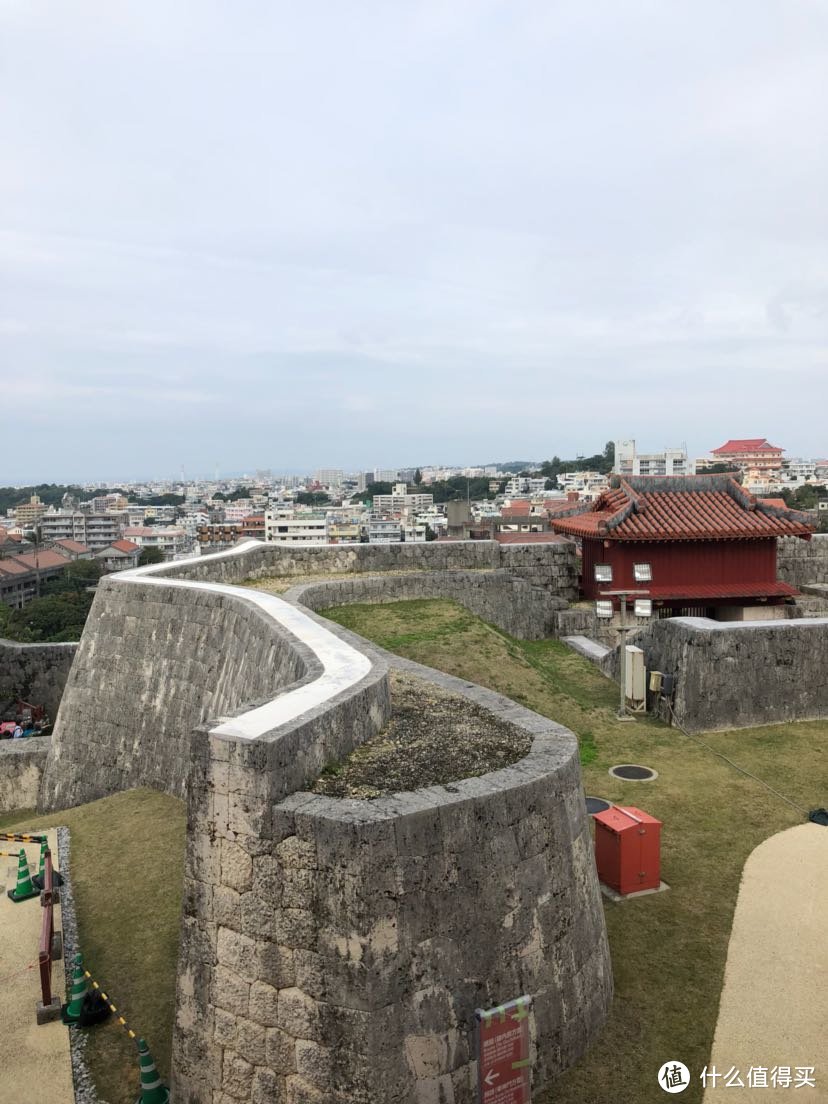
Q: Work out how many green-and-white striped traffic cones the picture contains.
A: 4